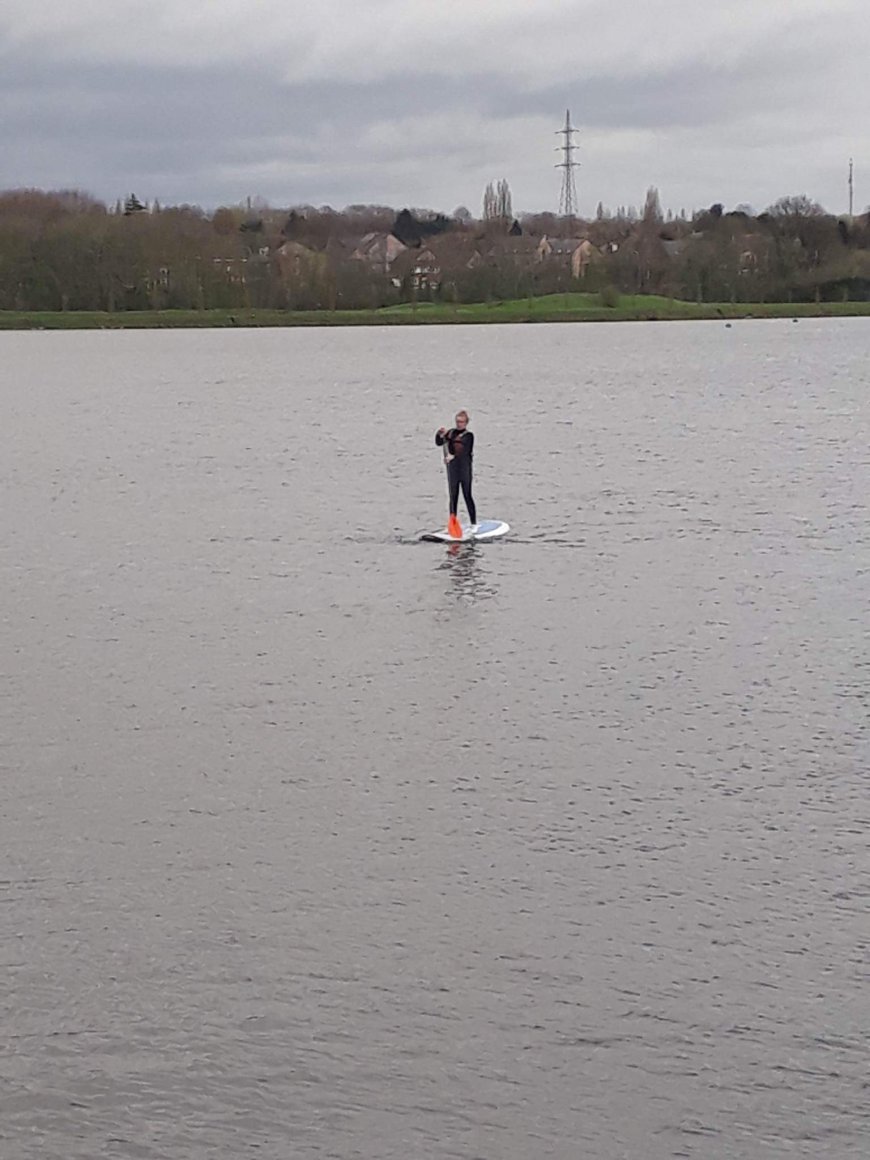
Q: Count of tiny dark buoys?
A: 2